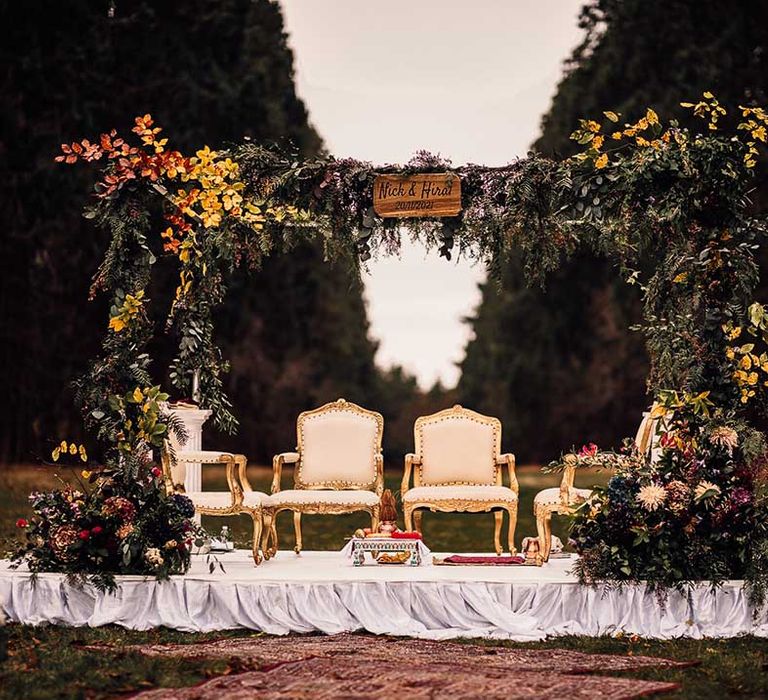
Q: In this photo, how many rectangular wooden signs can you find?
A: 1